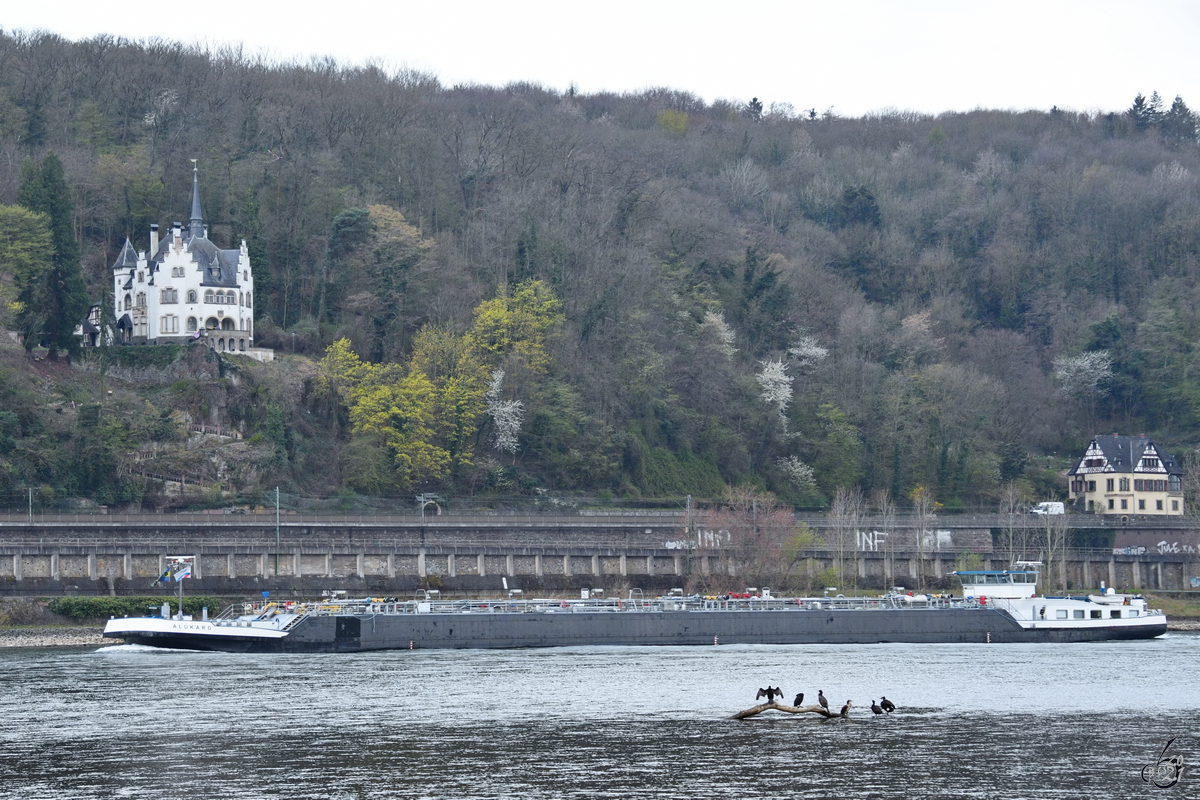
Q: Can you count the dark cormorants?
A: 6